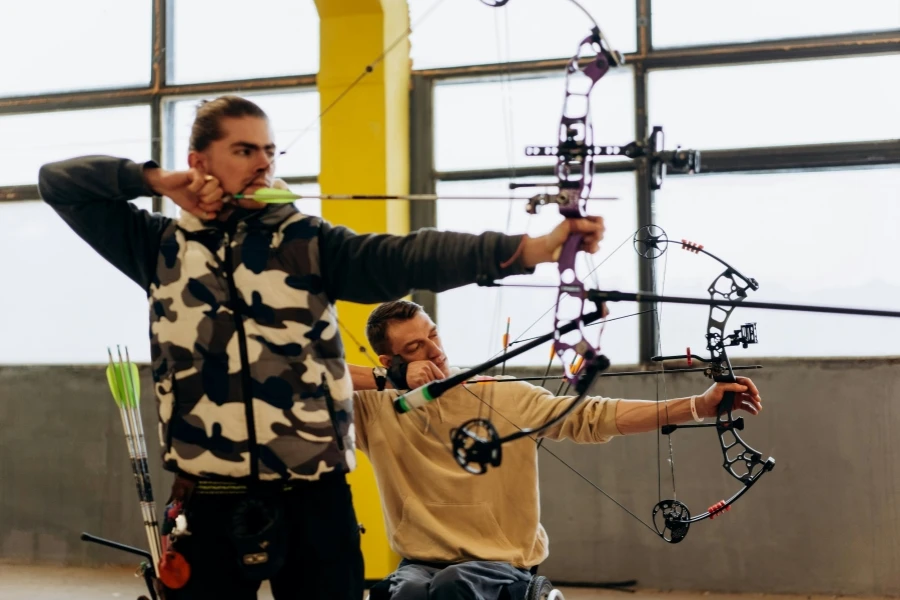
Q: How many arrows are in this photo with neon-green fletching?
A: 4